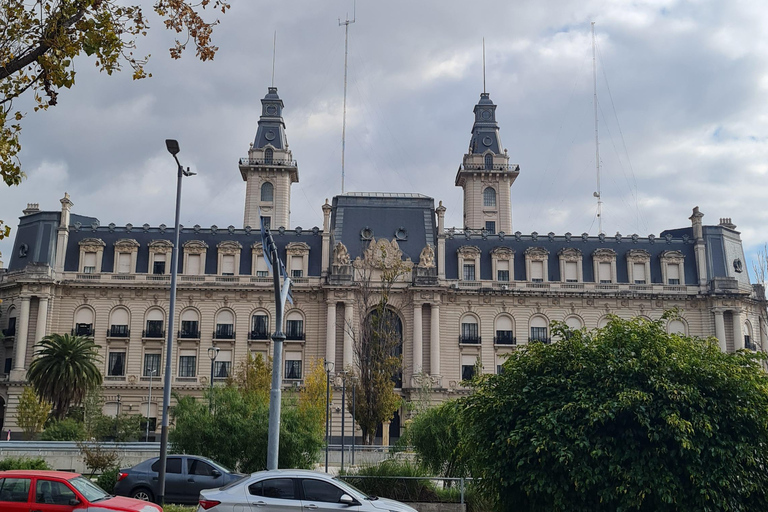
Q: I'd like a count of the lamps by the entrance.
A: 3